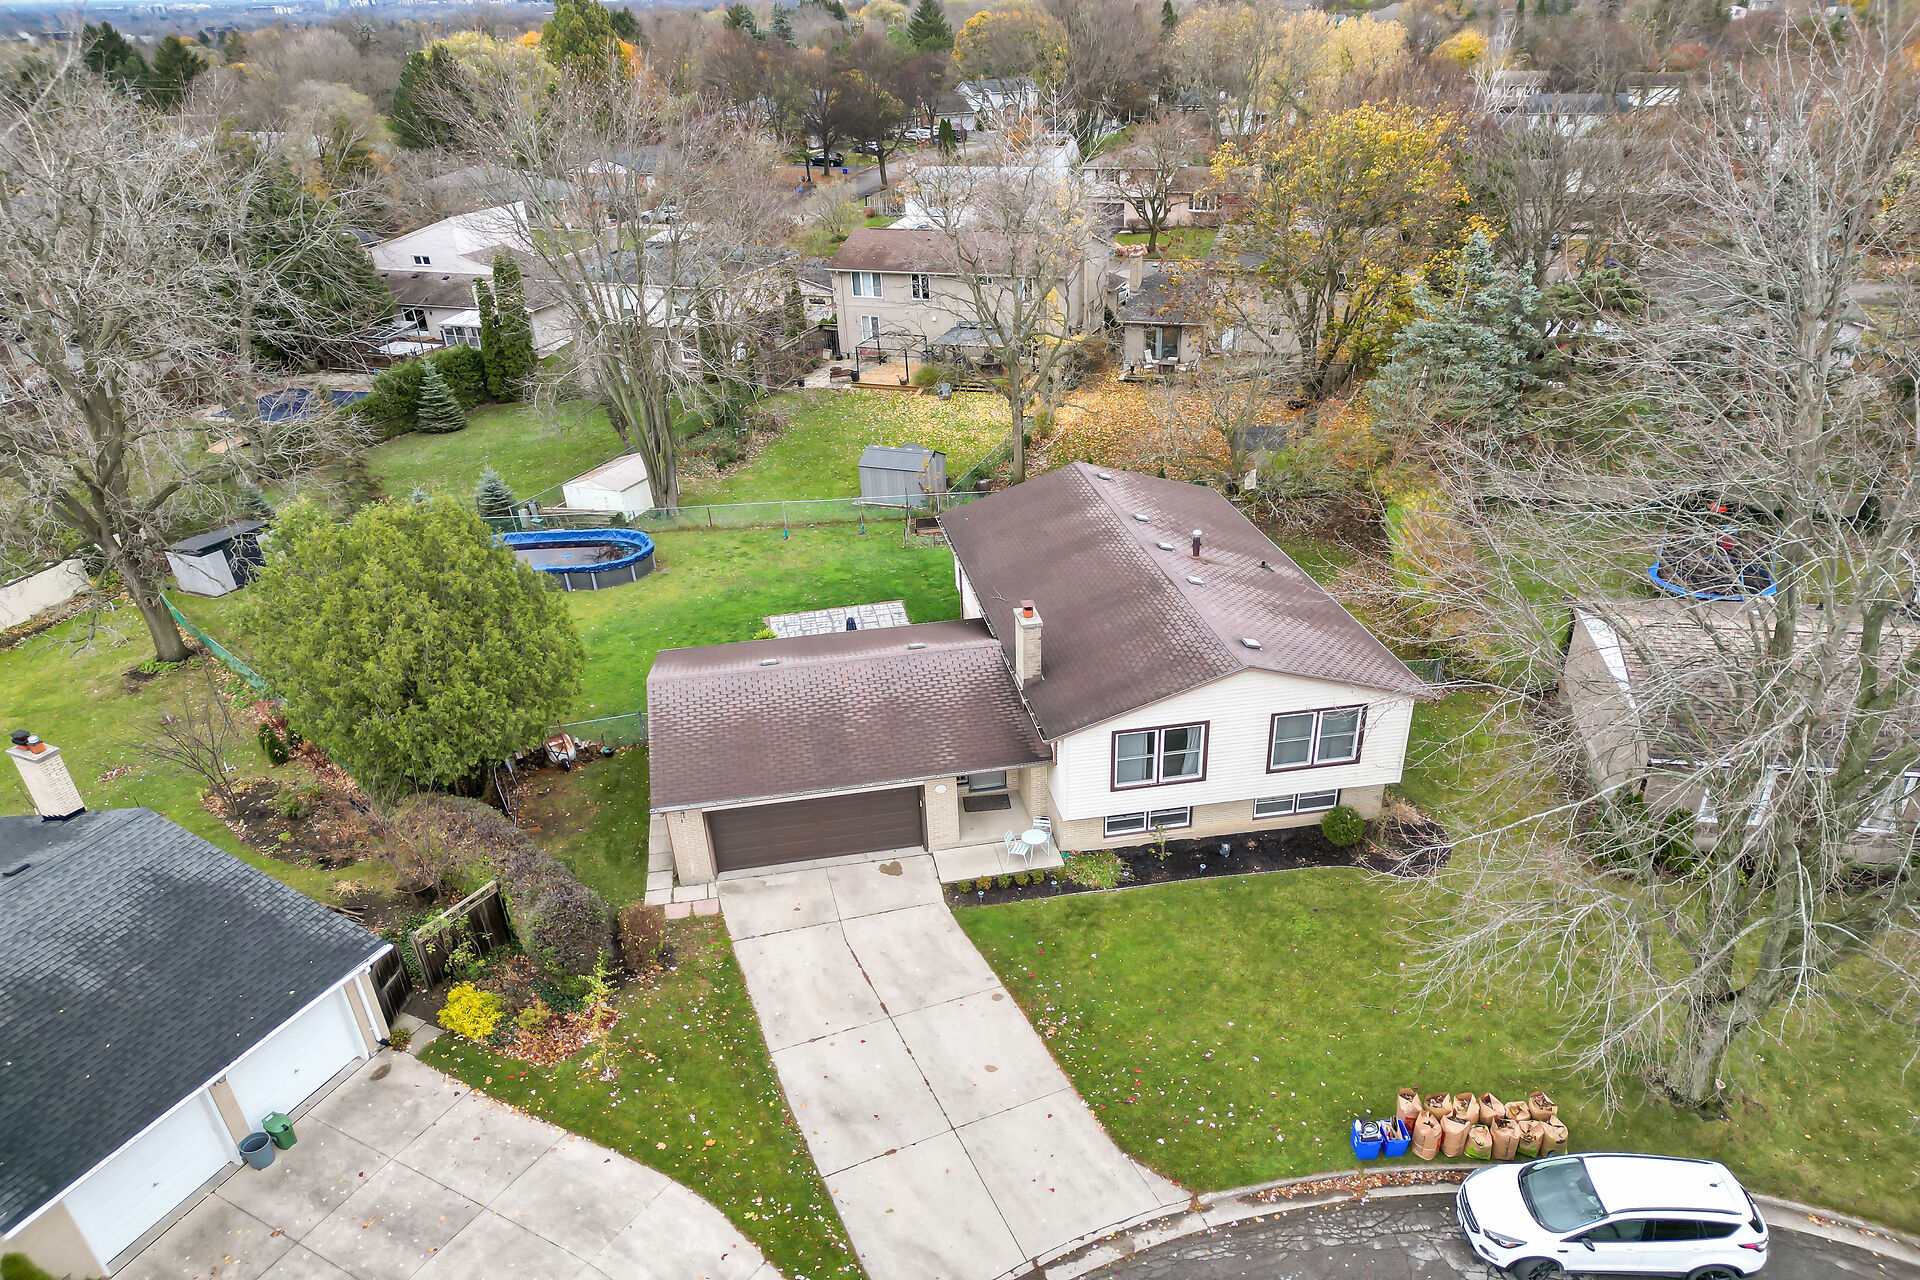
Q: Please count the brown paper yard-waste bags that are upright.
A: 12